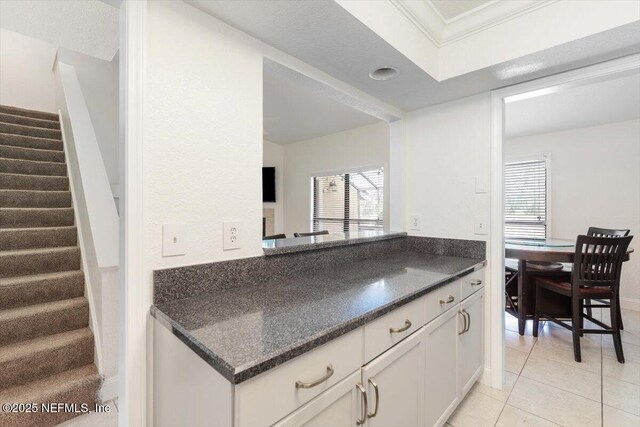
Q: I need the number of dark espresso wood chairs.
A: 2